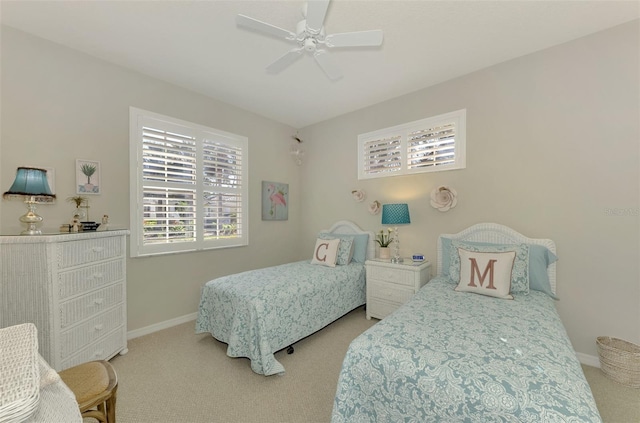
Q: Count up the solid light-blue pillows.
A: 2